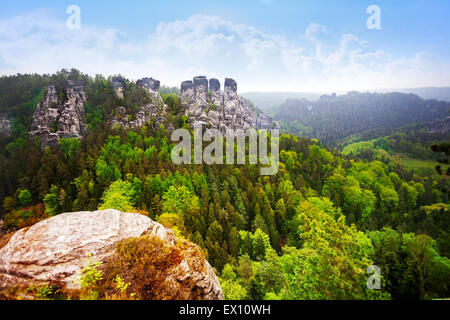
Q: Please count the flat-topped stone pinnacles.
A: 4